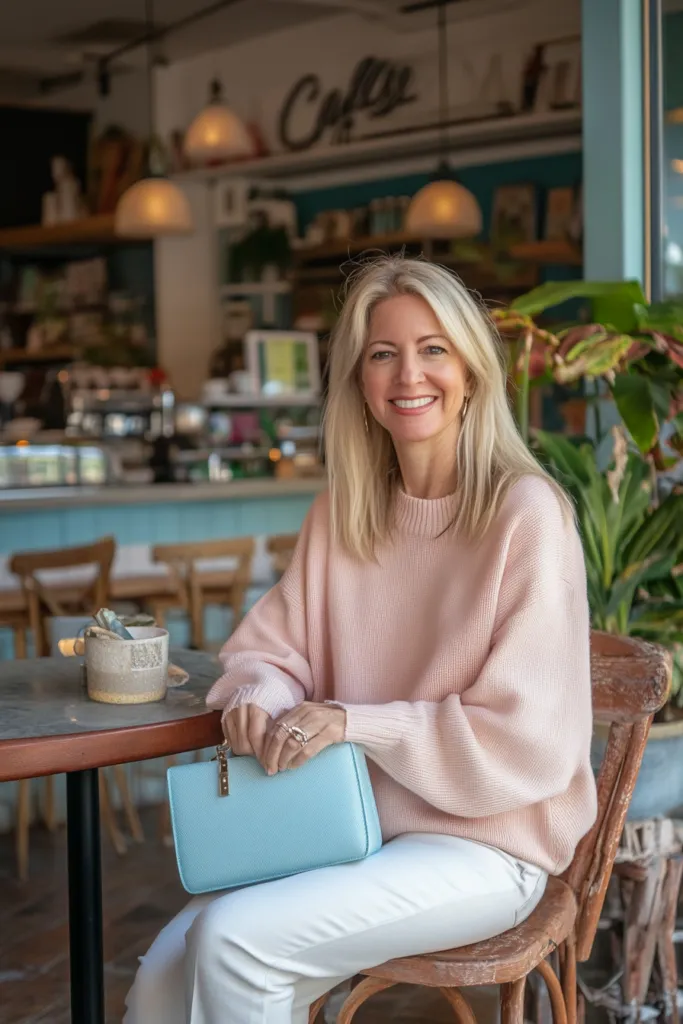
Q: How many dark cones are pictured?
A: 0